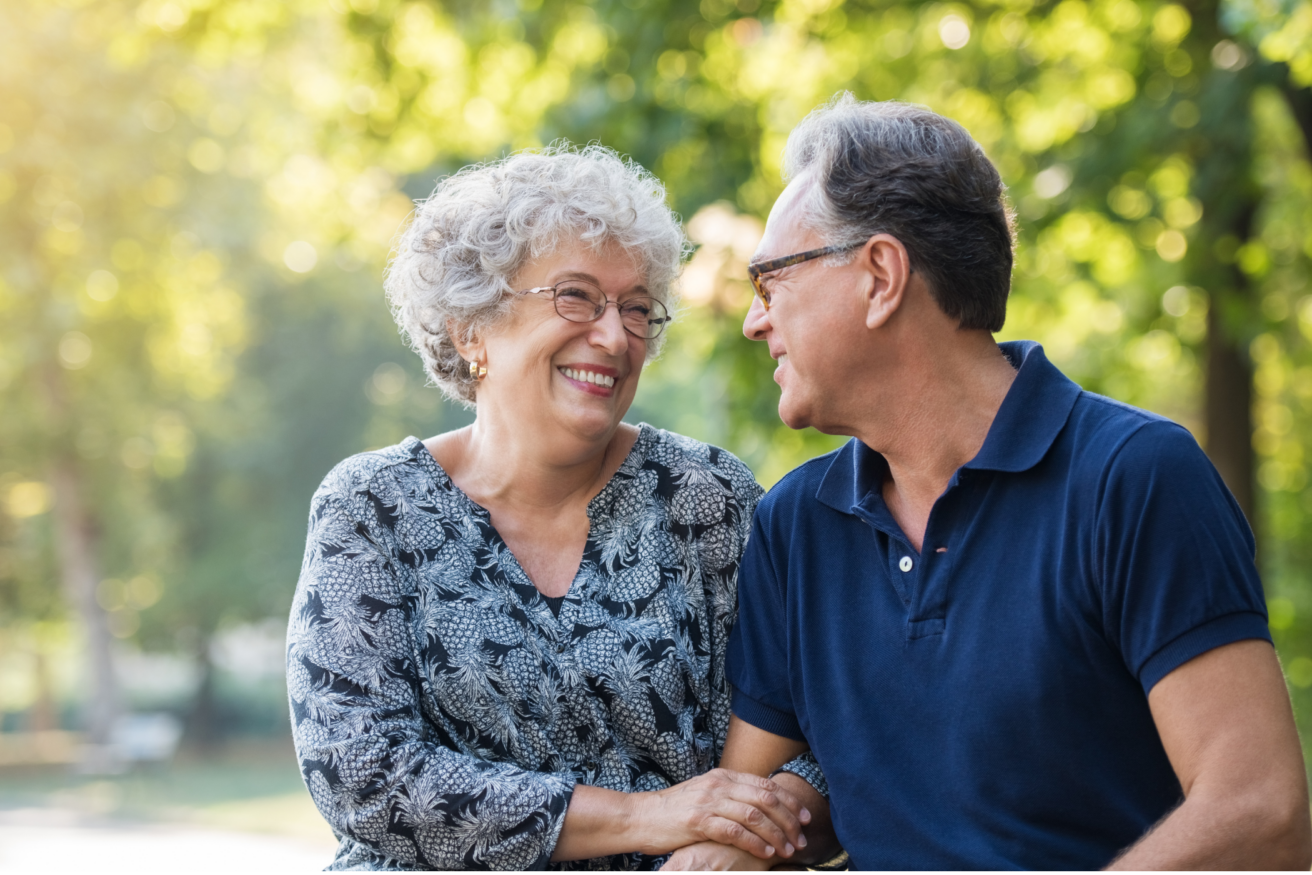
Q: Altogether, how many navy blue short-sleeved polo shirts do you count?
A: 1